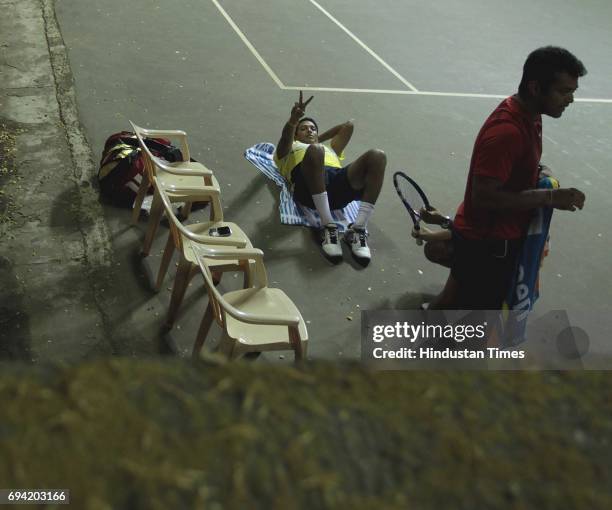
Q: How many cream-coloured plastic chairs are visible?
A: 3